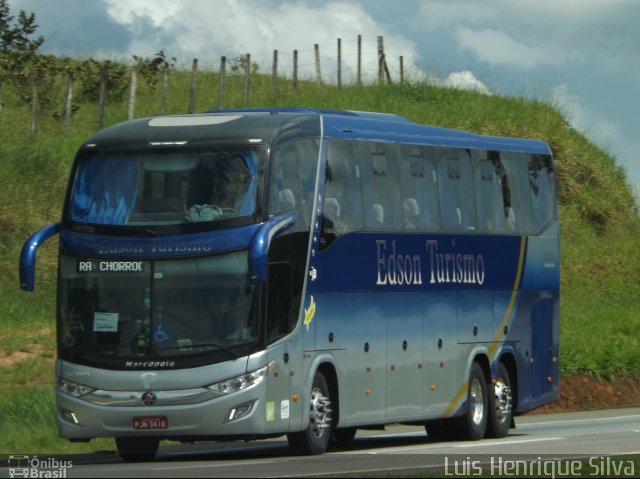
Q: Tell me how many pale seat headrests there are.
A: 6